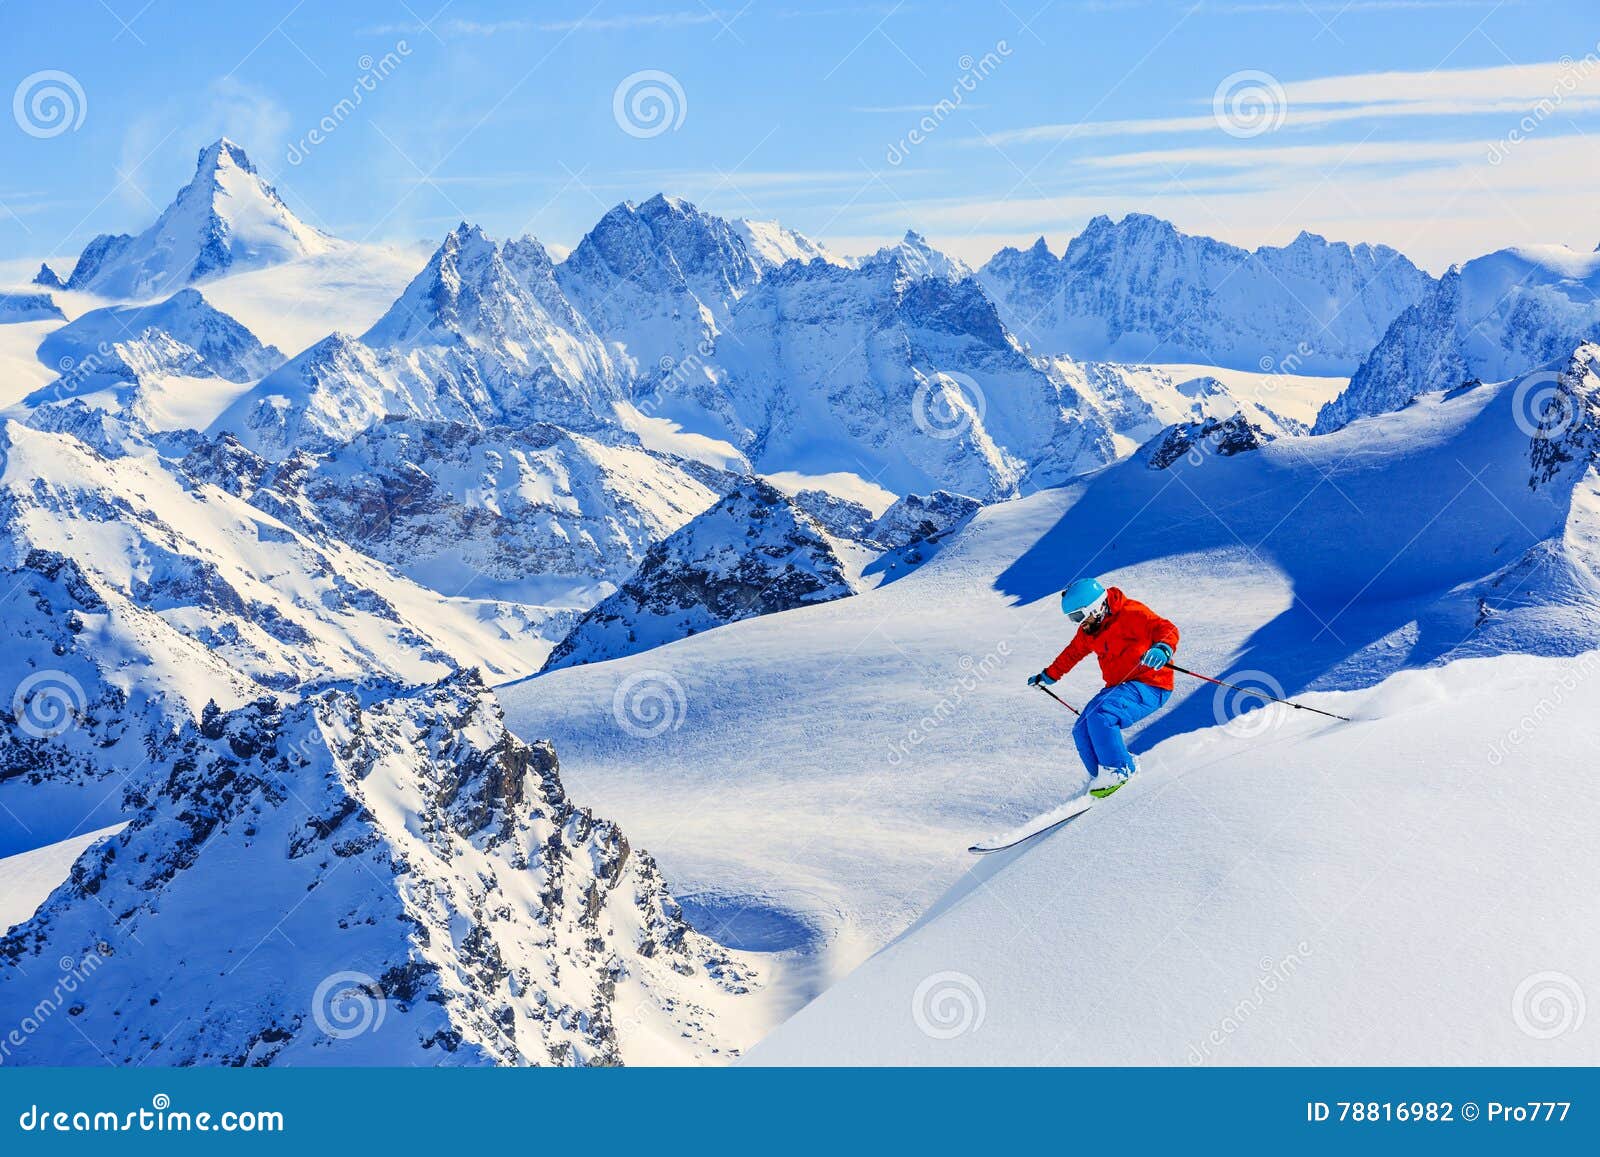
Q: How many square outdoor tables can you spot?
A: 0